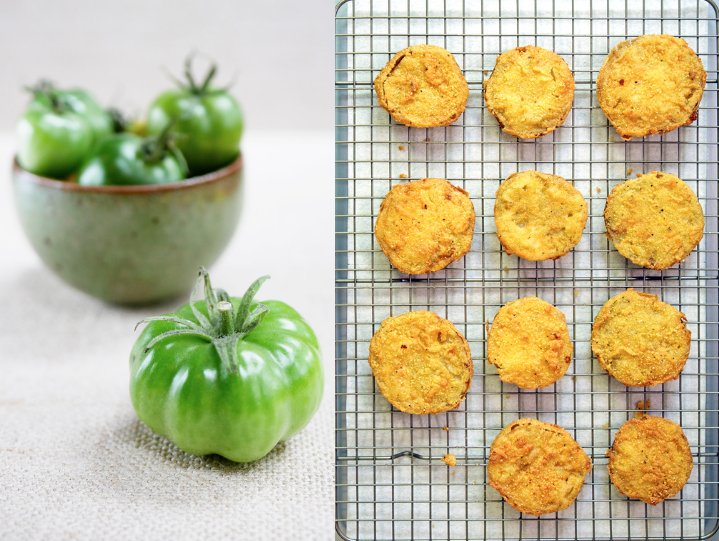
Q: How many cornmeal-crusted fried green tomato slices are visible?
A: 11